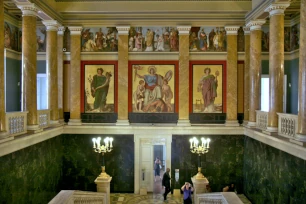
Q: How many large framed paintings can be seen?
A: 3